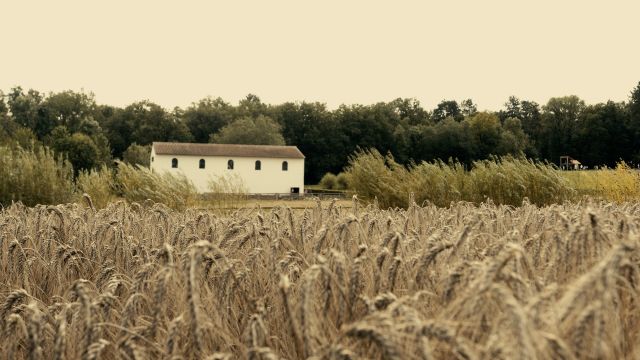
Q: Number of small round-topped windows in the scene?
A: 5